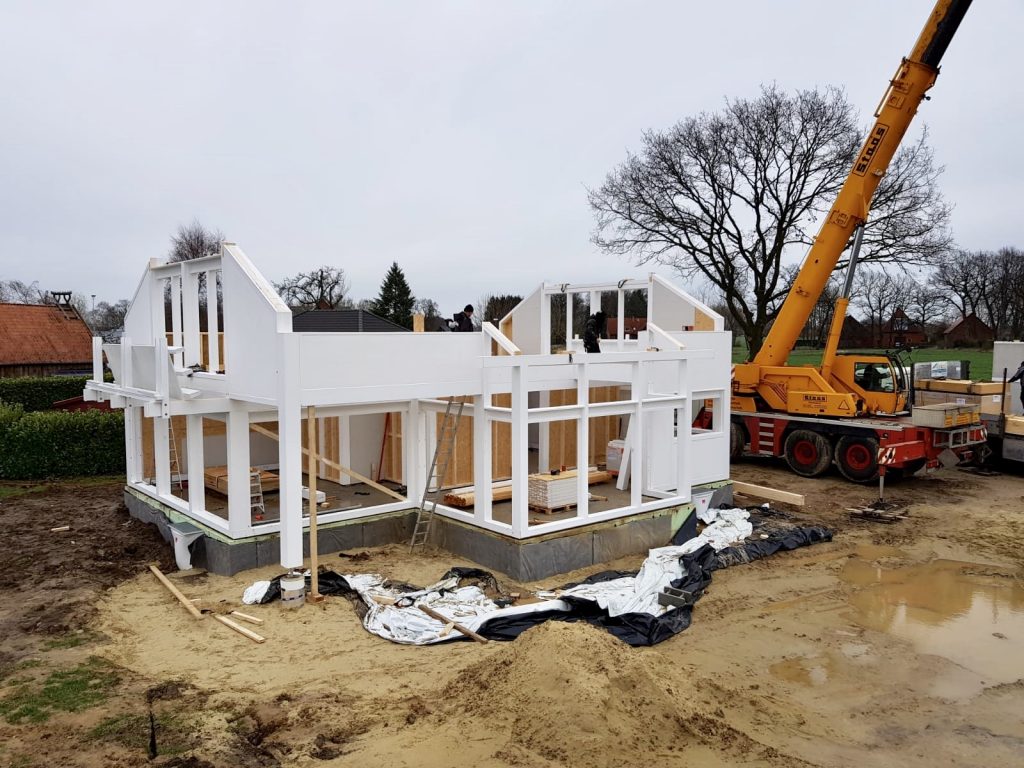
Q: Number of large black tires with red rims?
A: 2